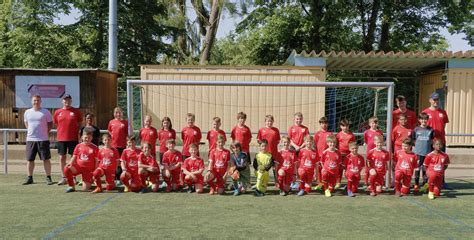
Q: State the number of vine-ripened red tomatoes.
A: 0